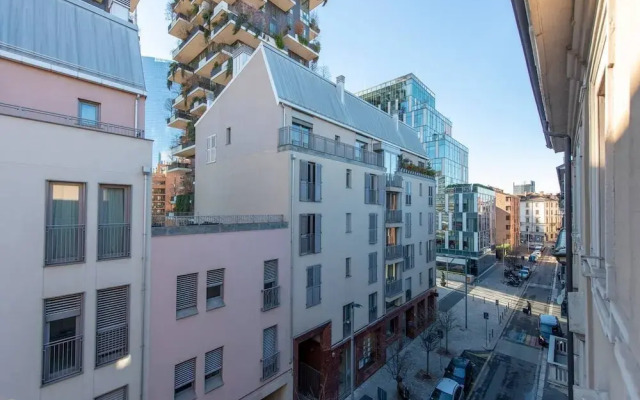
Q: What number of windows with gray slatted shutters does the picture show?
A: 9